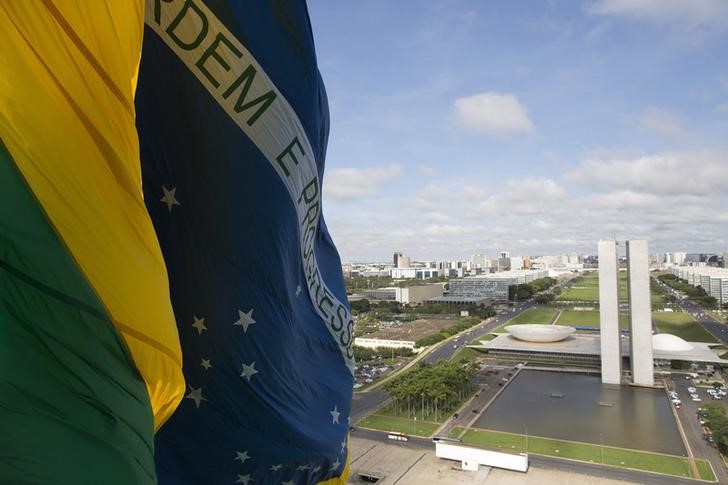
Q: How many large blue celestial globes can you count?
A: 1